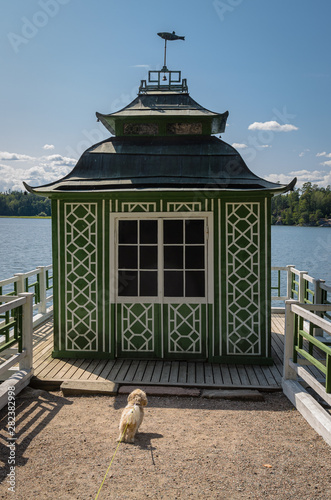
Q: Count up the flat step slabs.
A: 3